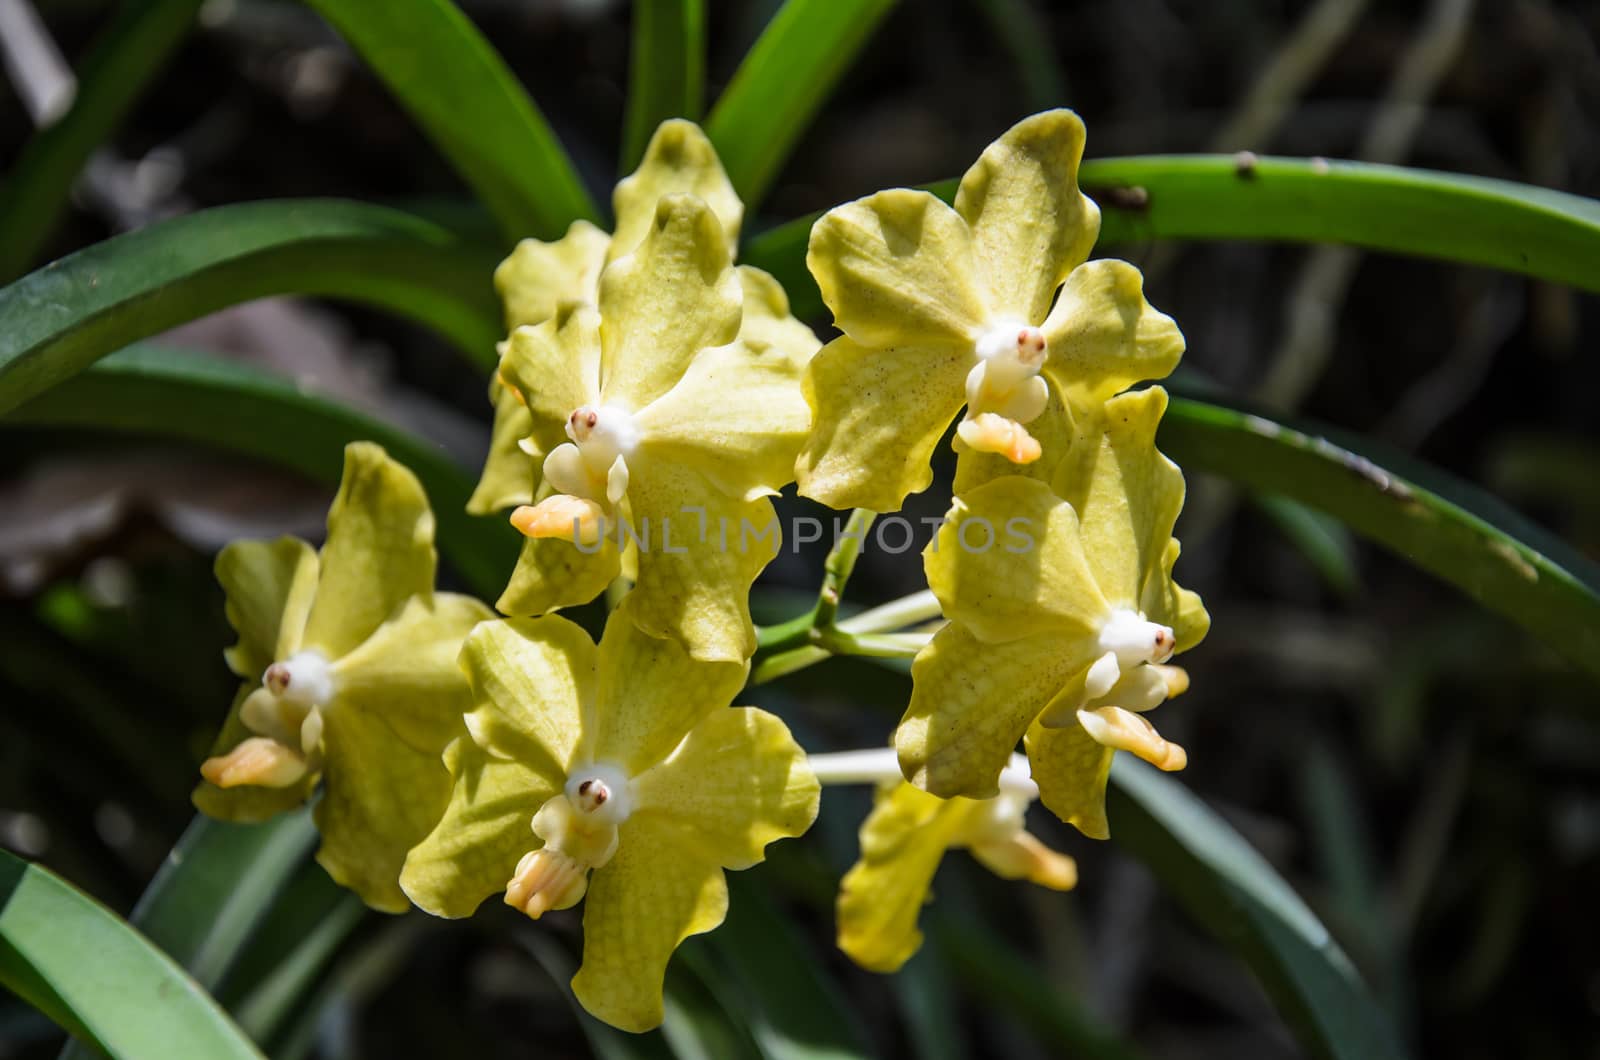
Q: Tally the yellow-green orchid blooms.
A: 7